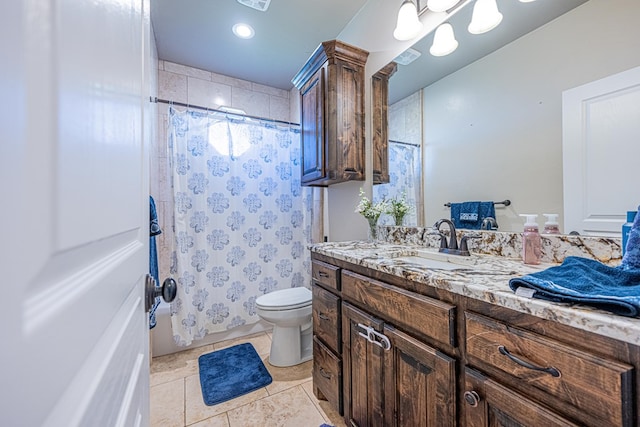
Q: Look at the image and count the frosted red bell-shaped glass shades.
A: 0